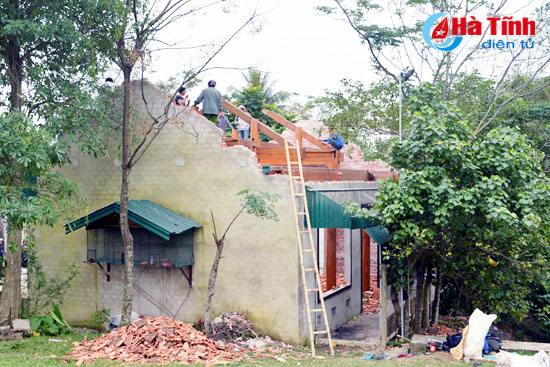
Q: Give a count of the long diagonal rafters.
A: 2